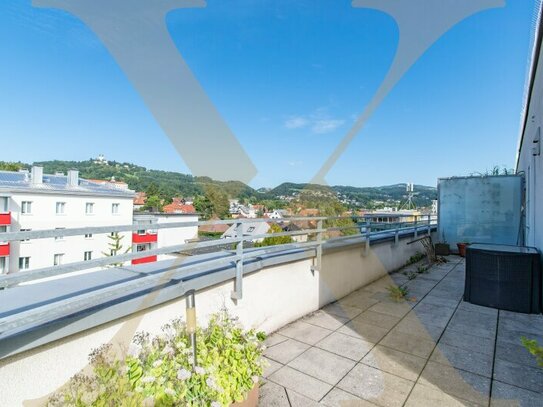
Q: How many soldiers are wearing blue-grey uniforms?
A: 0